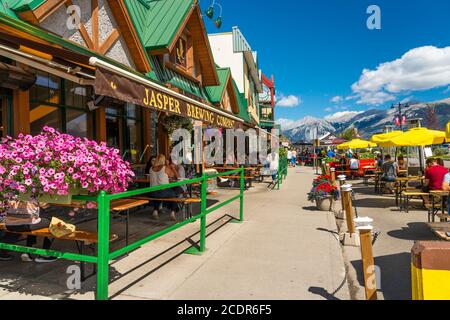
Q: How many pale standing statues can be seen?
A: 0